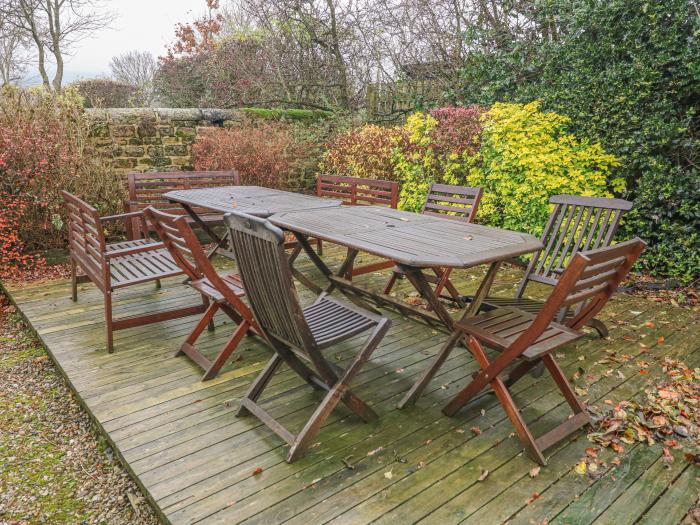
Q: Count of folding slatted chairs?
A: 5